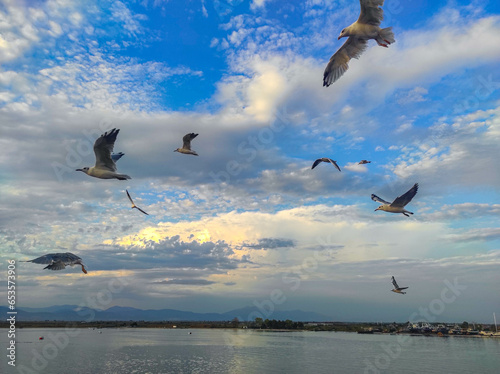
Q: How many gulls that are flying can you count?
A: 9